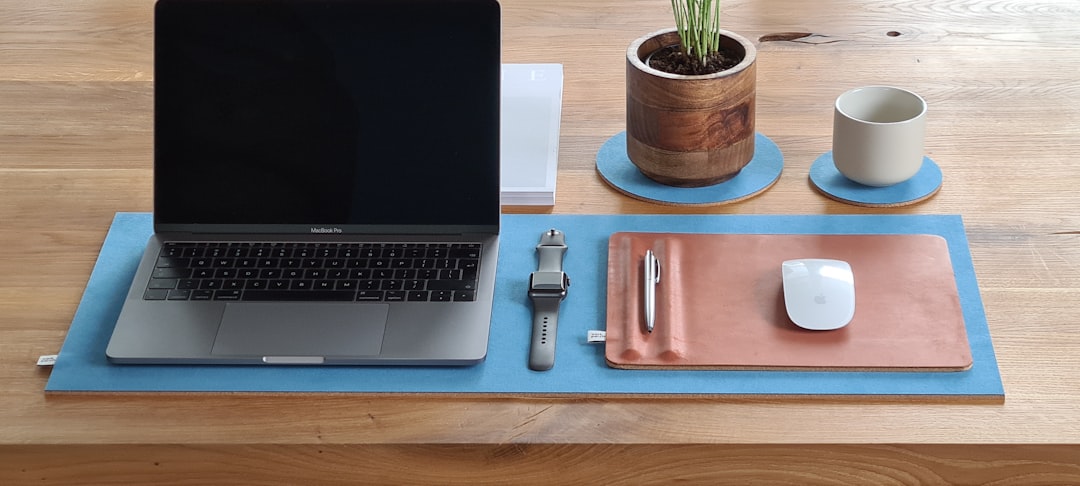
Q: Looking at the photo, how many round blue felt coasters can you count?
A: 2